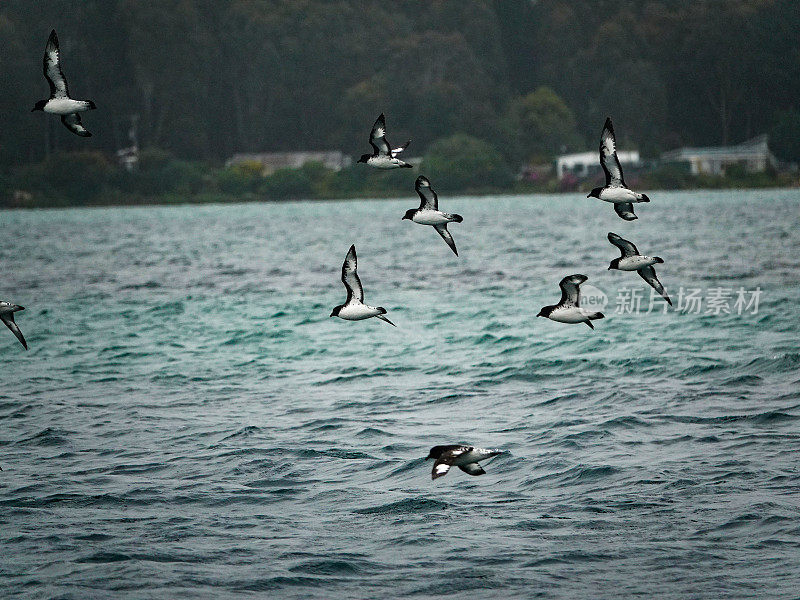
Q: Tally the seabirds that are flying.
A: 9